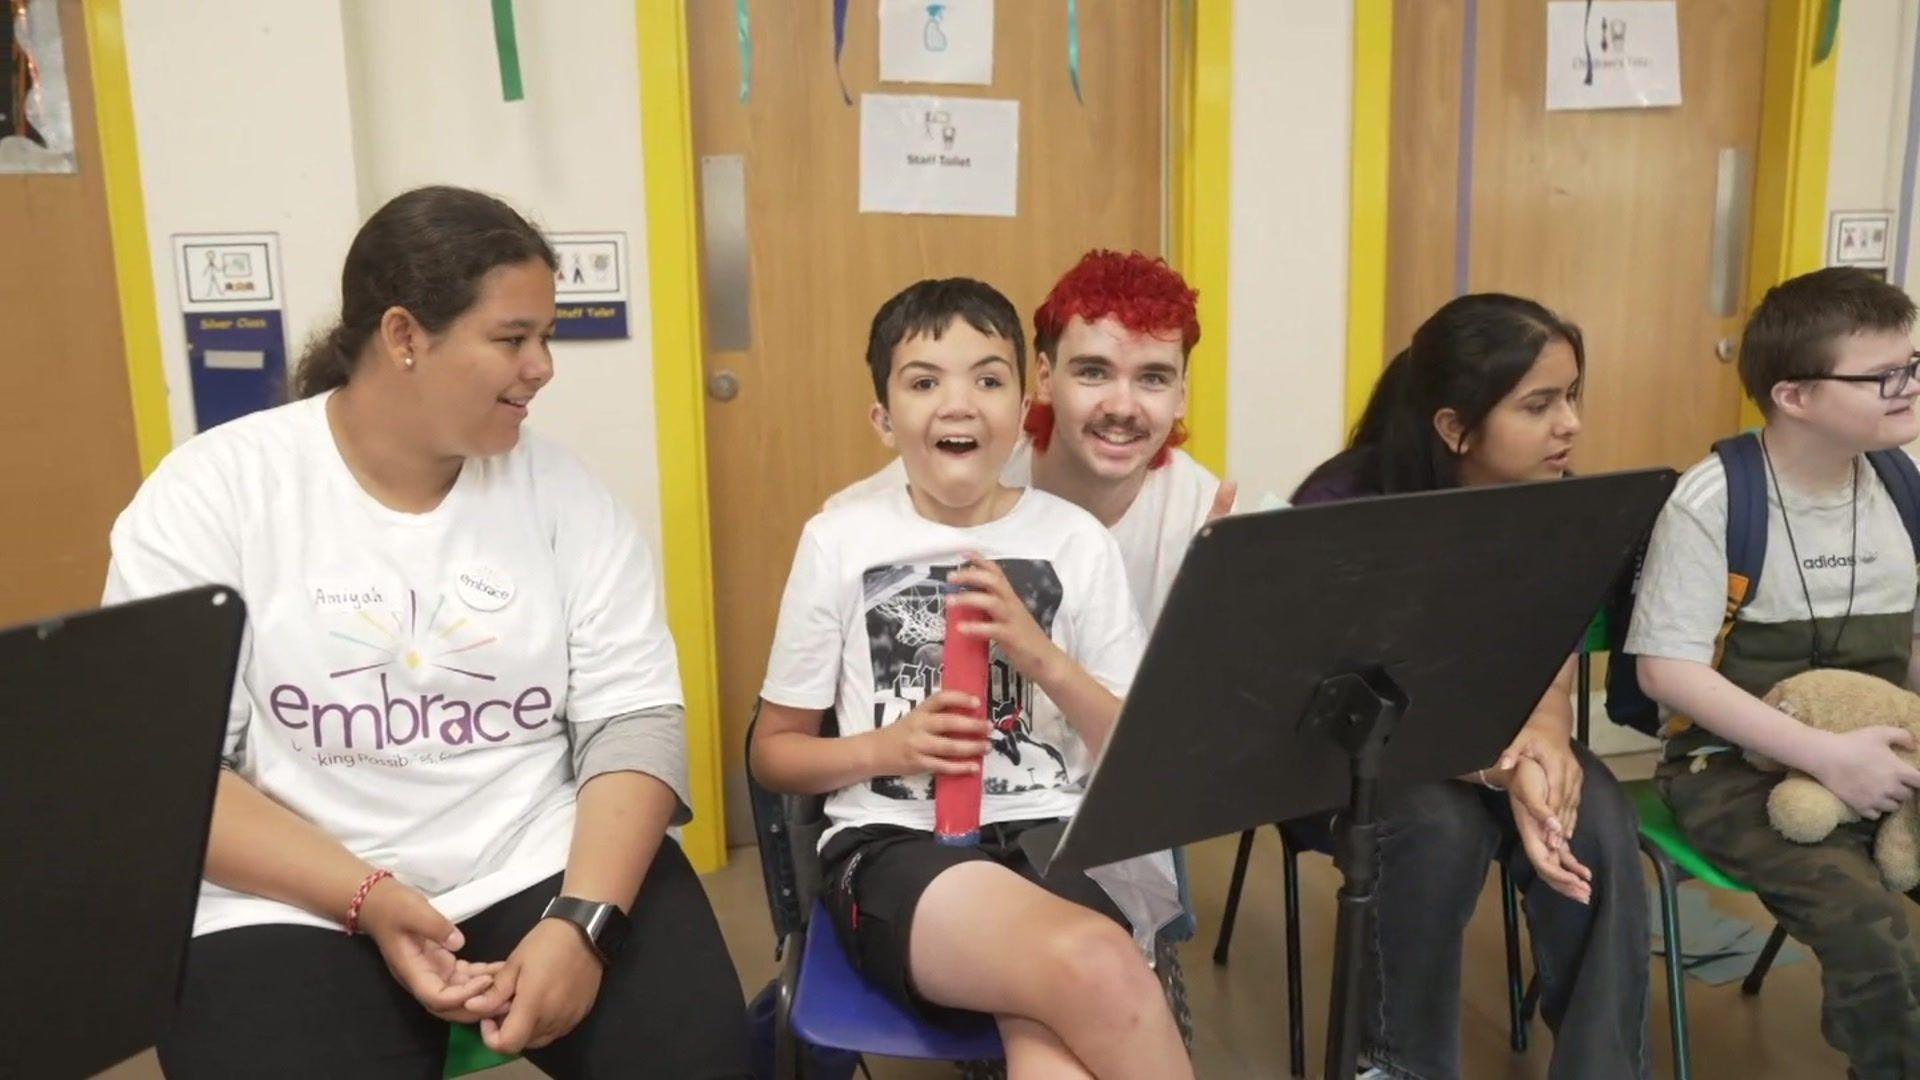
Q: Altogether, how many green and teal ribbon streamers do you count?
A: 4